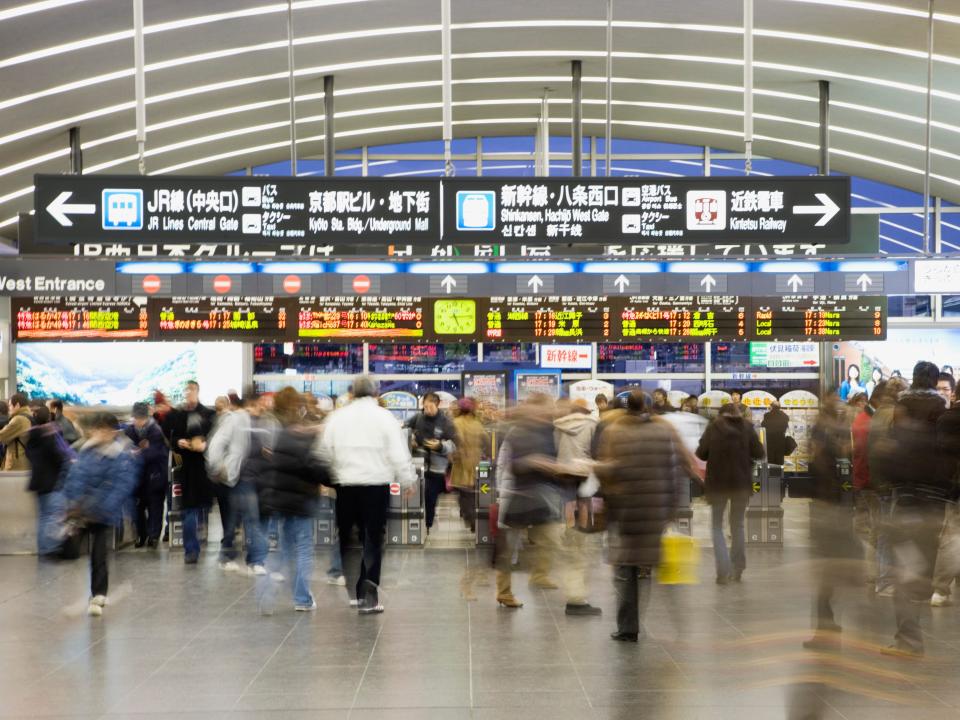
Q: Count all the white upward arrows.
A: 6